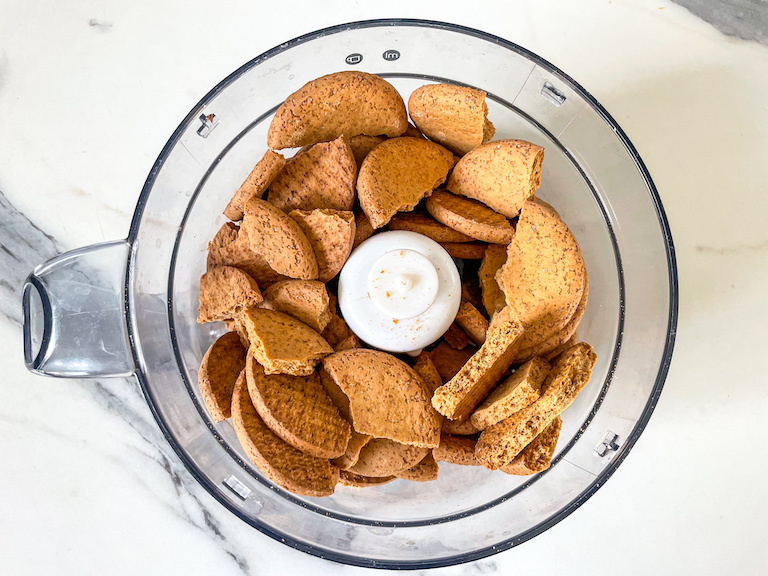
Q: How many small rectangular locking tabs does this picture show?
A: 4